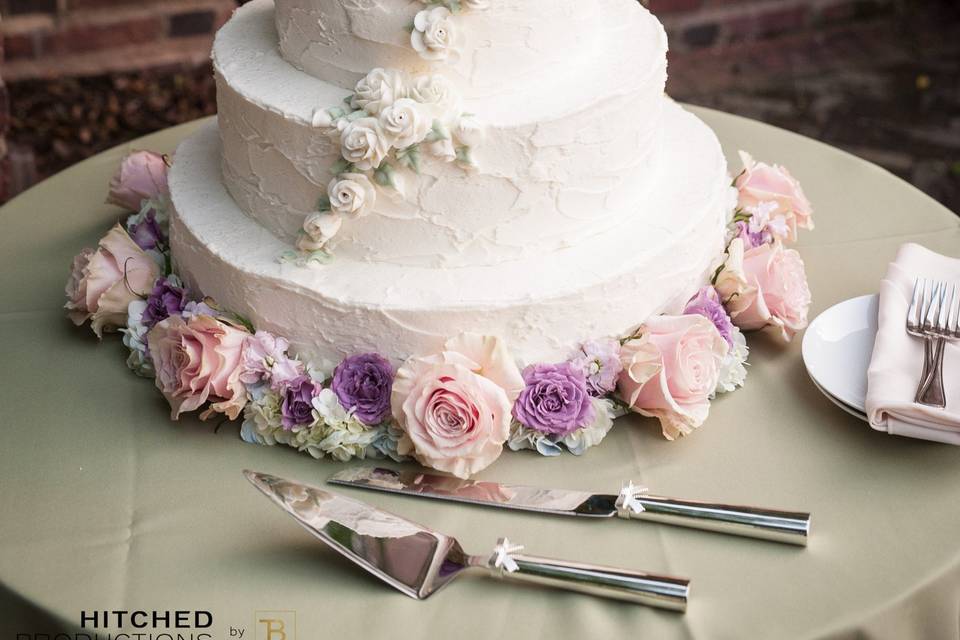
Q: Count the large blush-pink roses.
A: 7